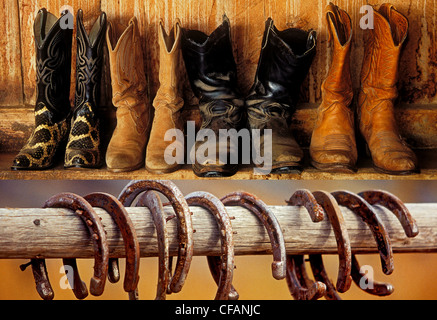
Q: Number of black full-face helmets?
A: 0